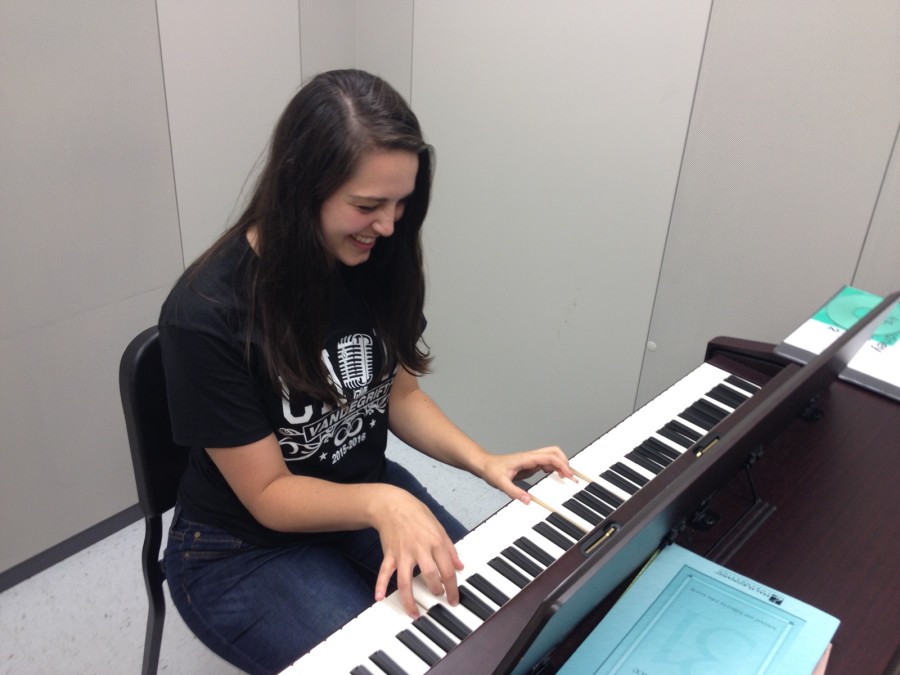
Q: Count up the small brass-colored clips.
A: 2